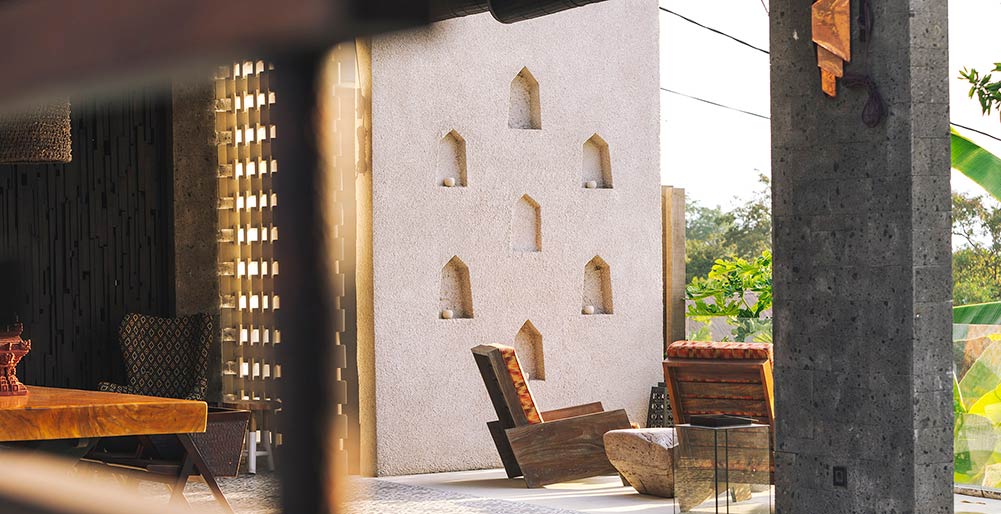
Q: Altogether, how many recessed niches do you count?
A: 7